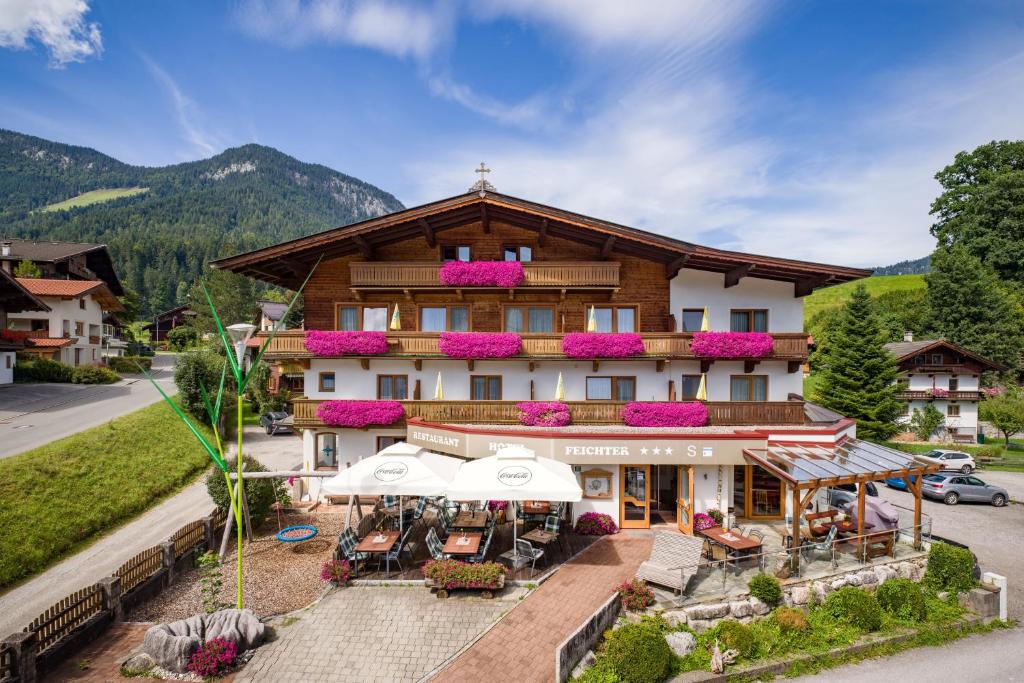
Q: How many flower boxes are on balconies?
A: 8